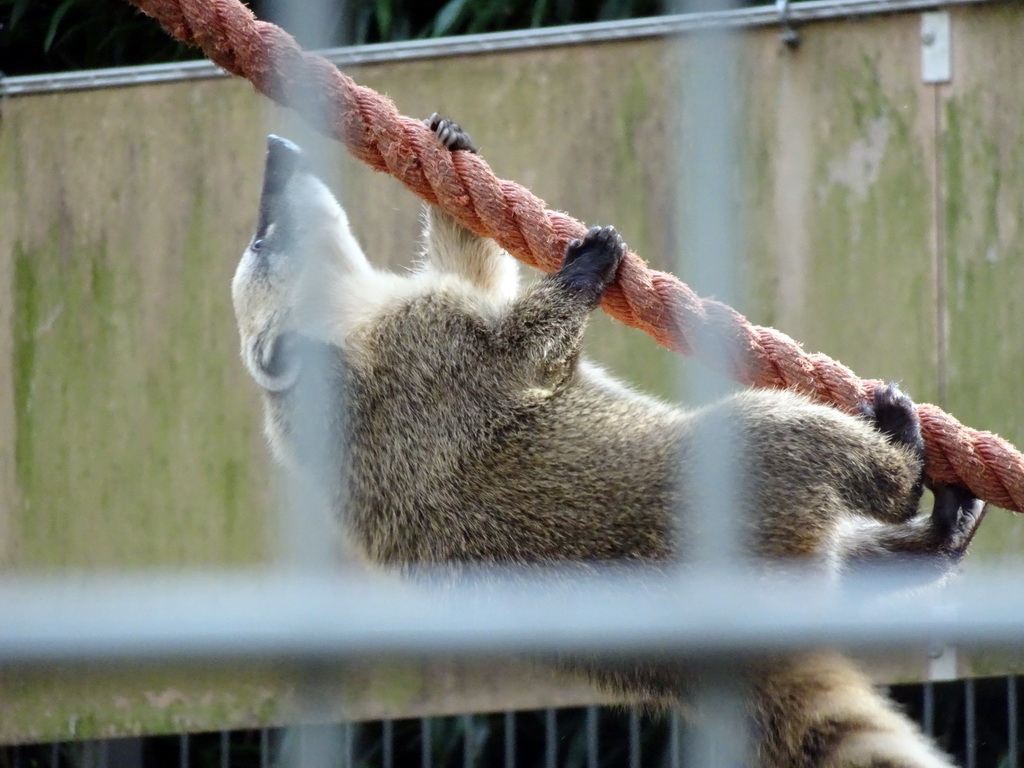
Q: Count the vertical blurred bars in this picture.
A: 2